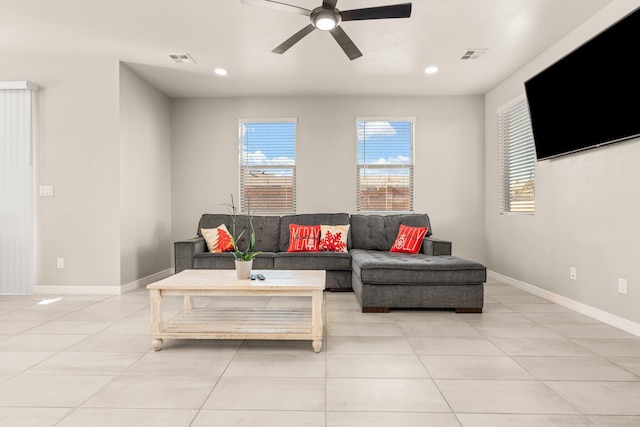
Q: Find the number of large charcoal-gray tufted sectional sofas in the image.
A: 1